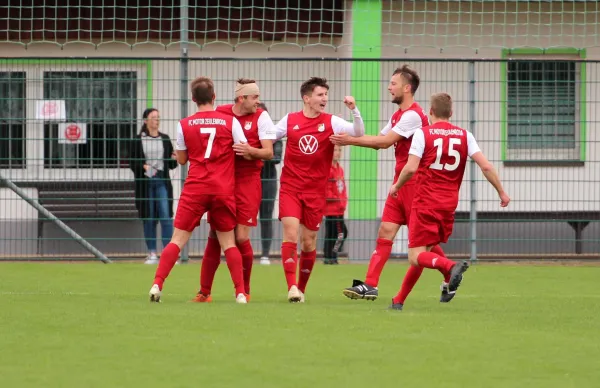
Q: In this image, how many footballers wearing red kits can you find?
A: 5